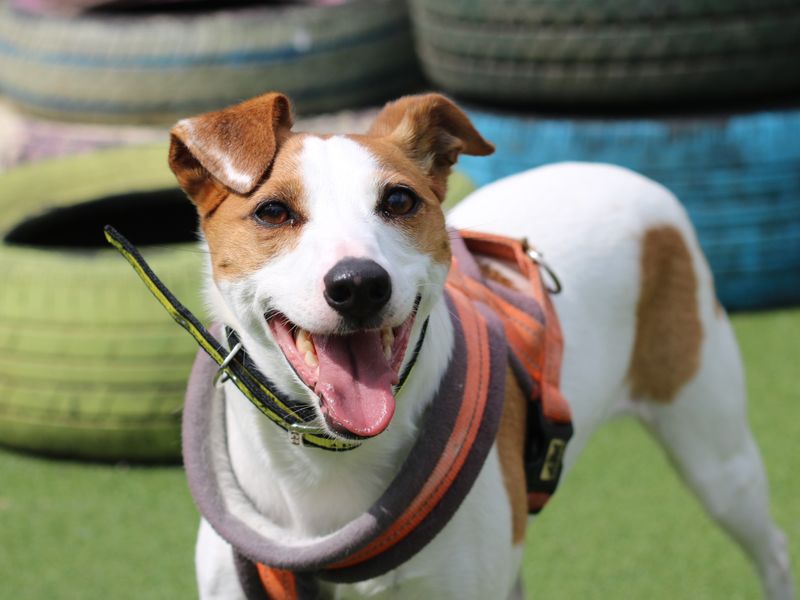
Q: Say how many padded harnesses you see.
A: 1